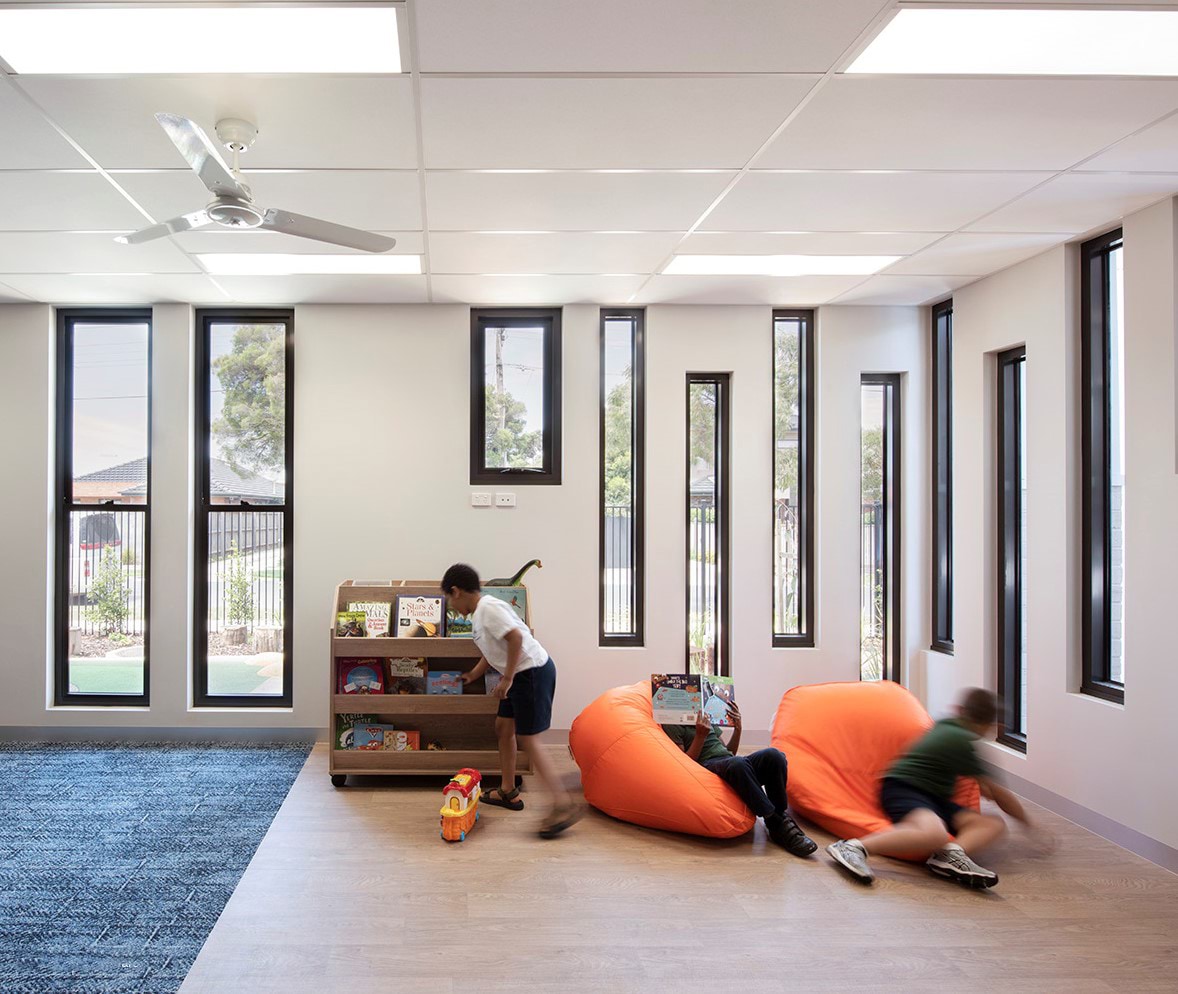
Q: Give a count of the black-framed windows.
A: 10